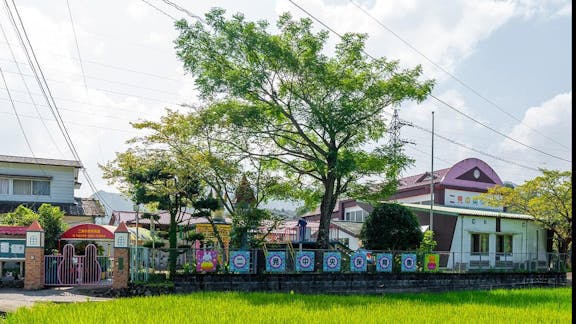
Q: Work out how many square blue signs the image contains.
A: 7